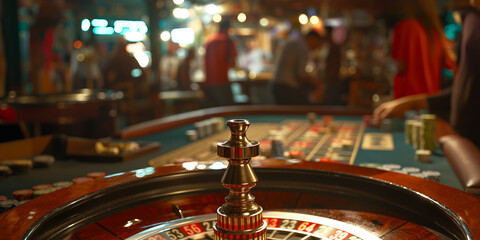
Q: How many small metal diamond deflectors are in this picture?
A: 2